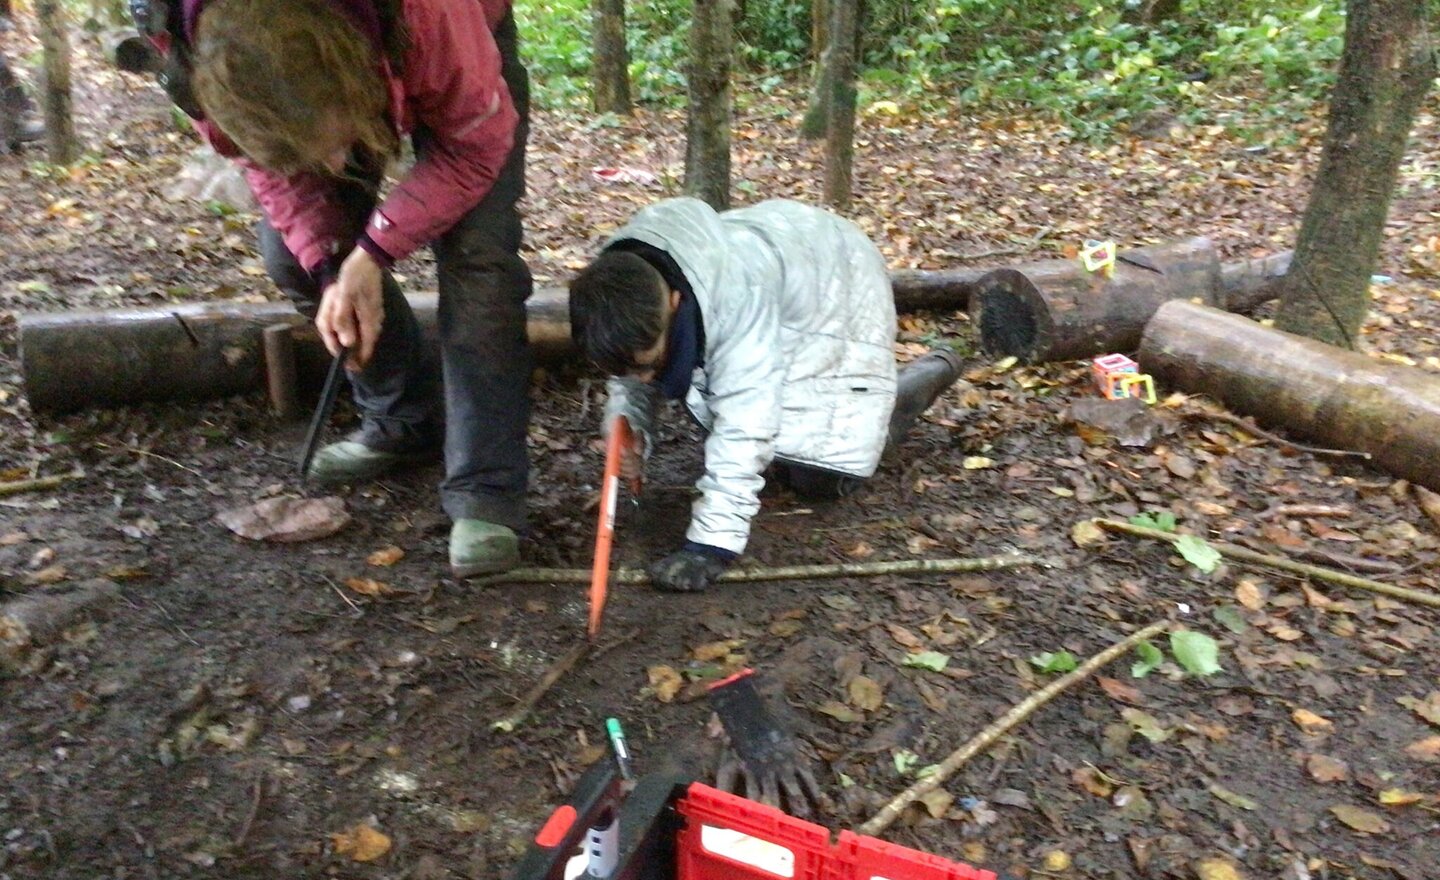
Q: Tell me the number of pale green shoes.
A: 2